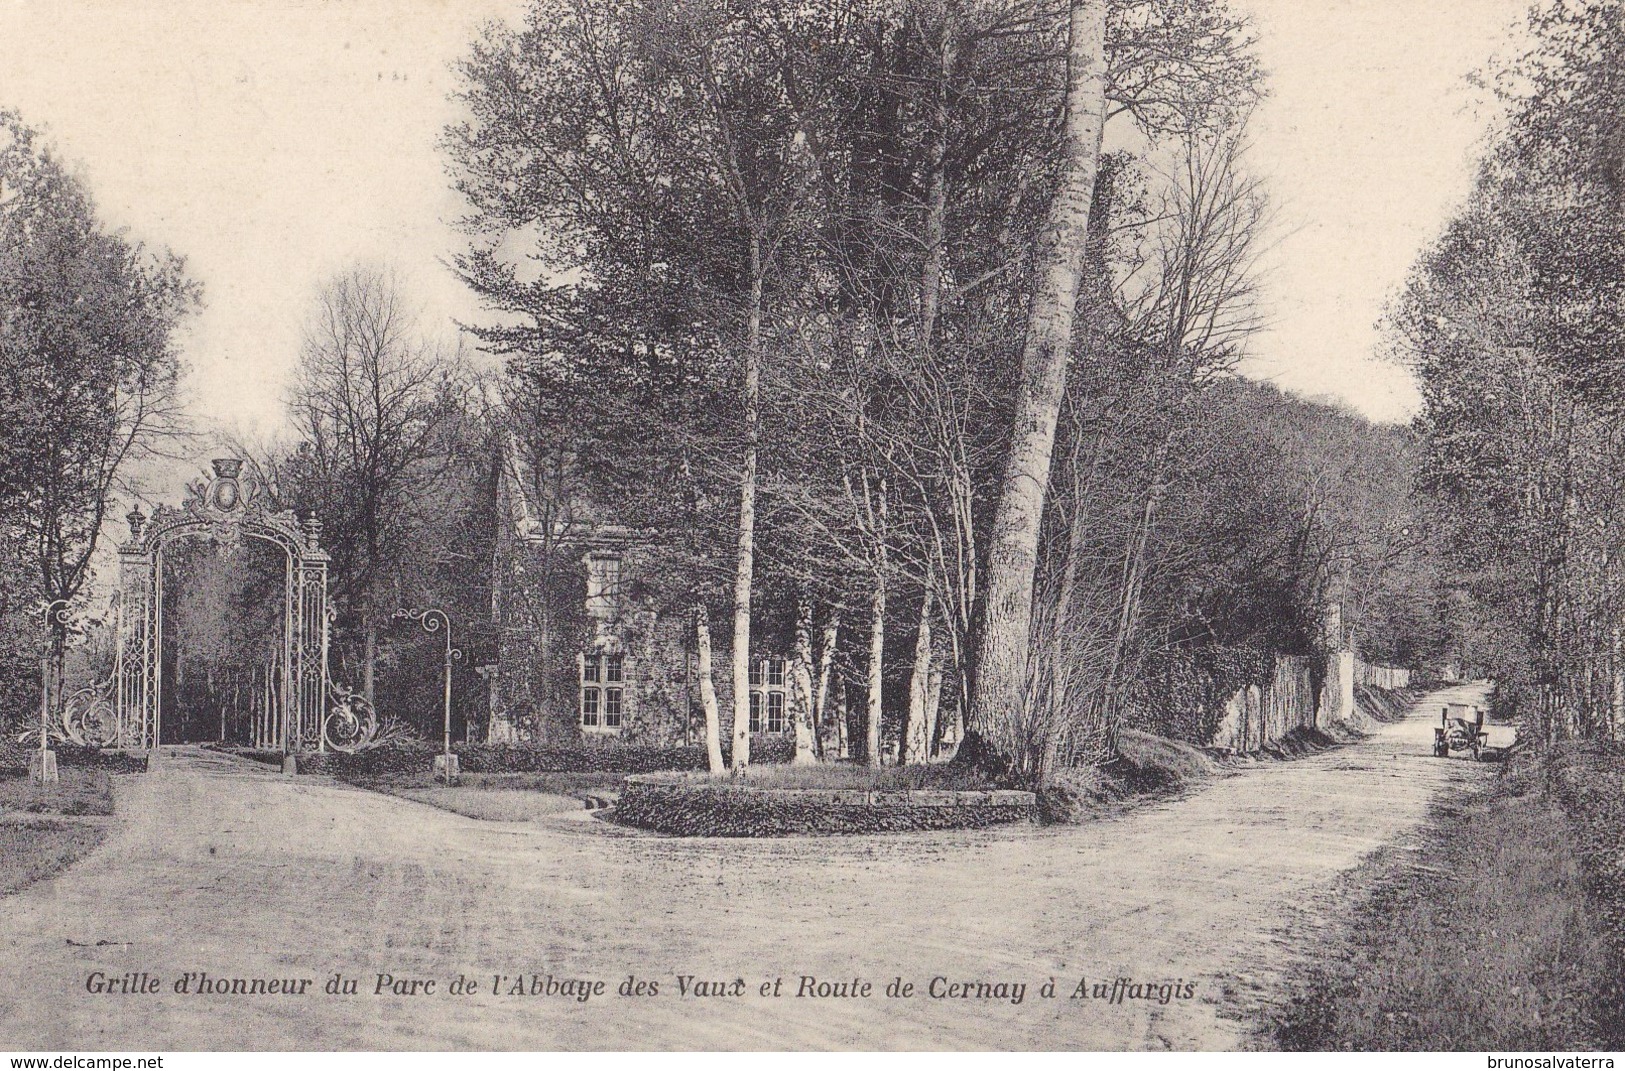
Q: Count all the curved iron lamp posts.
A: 2